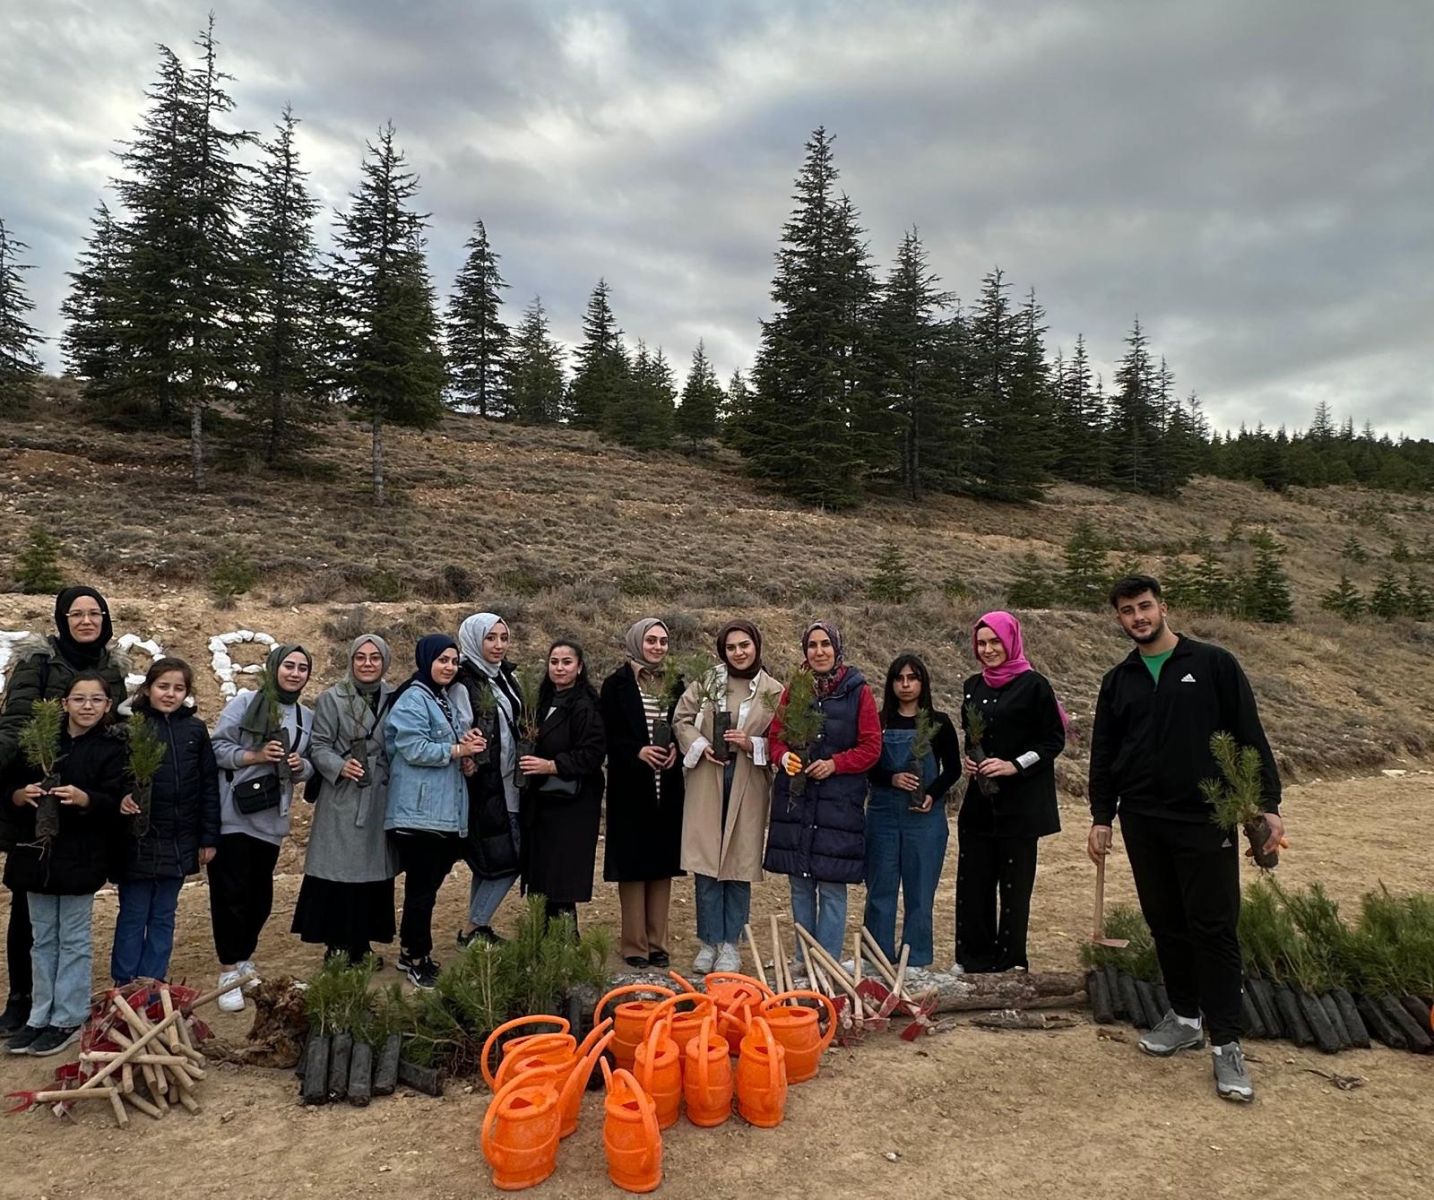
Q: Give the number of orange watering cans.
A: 11